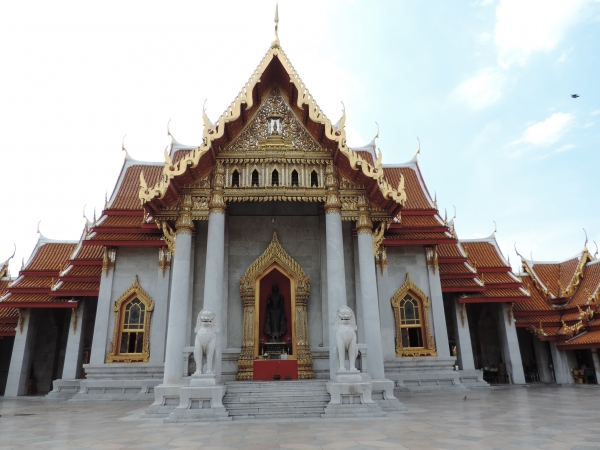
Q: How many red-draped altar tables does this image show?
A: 1